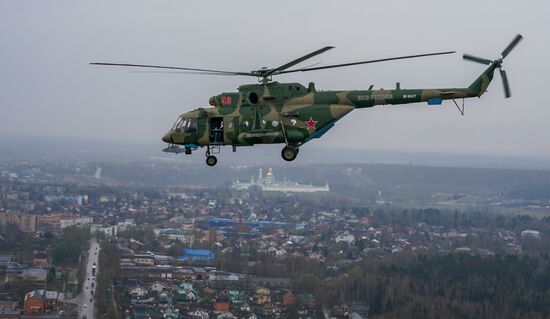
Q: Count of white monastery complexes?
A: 1